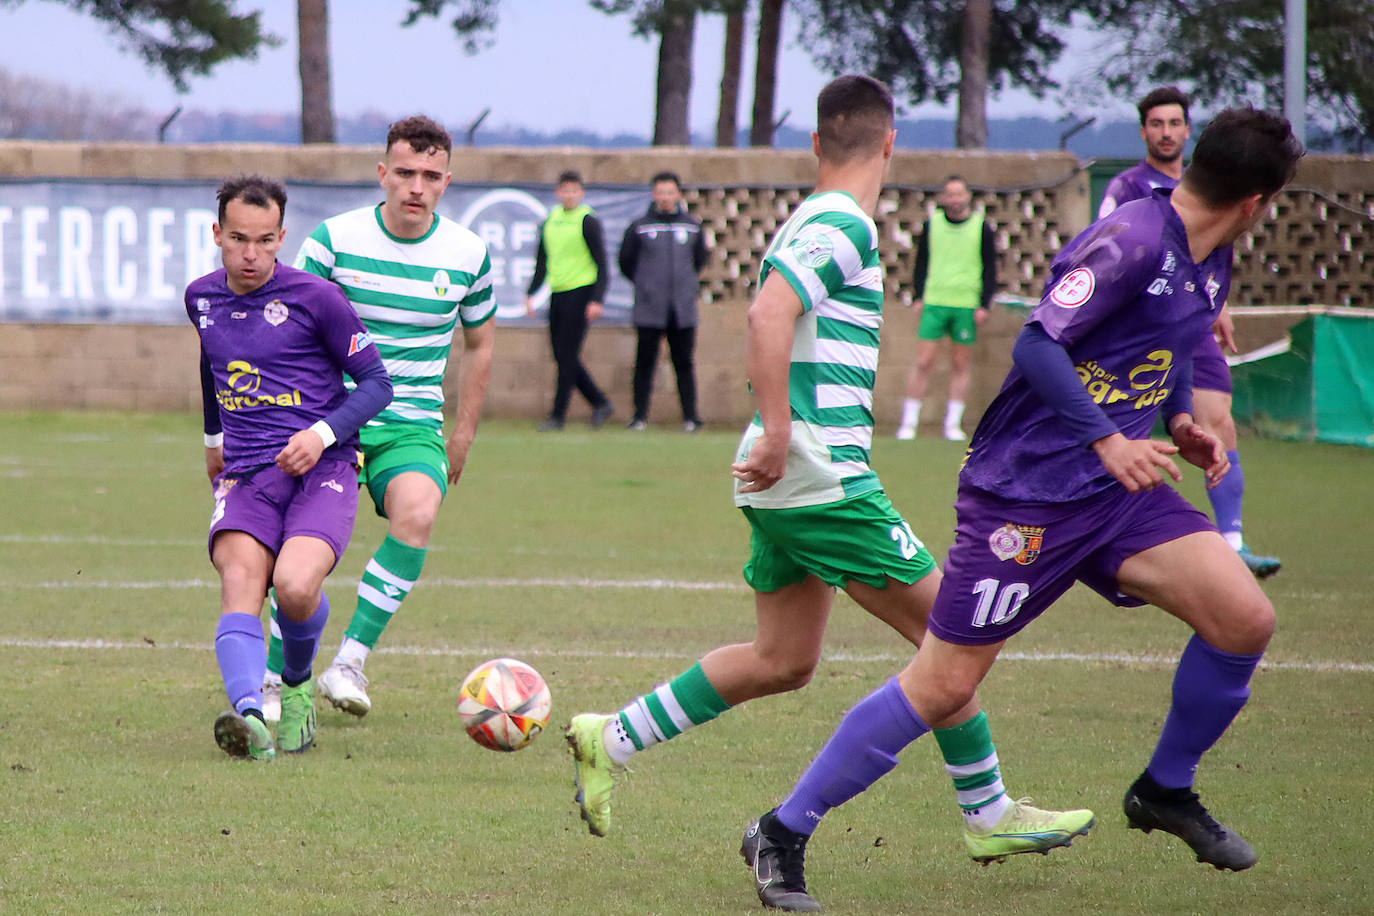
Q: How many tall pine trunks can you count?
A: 5